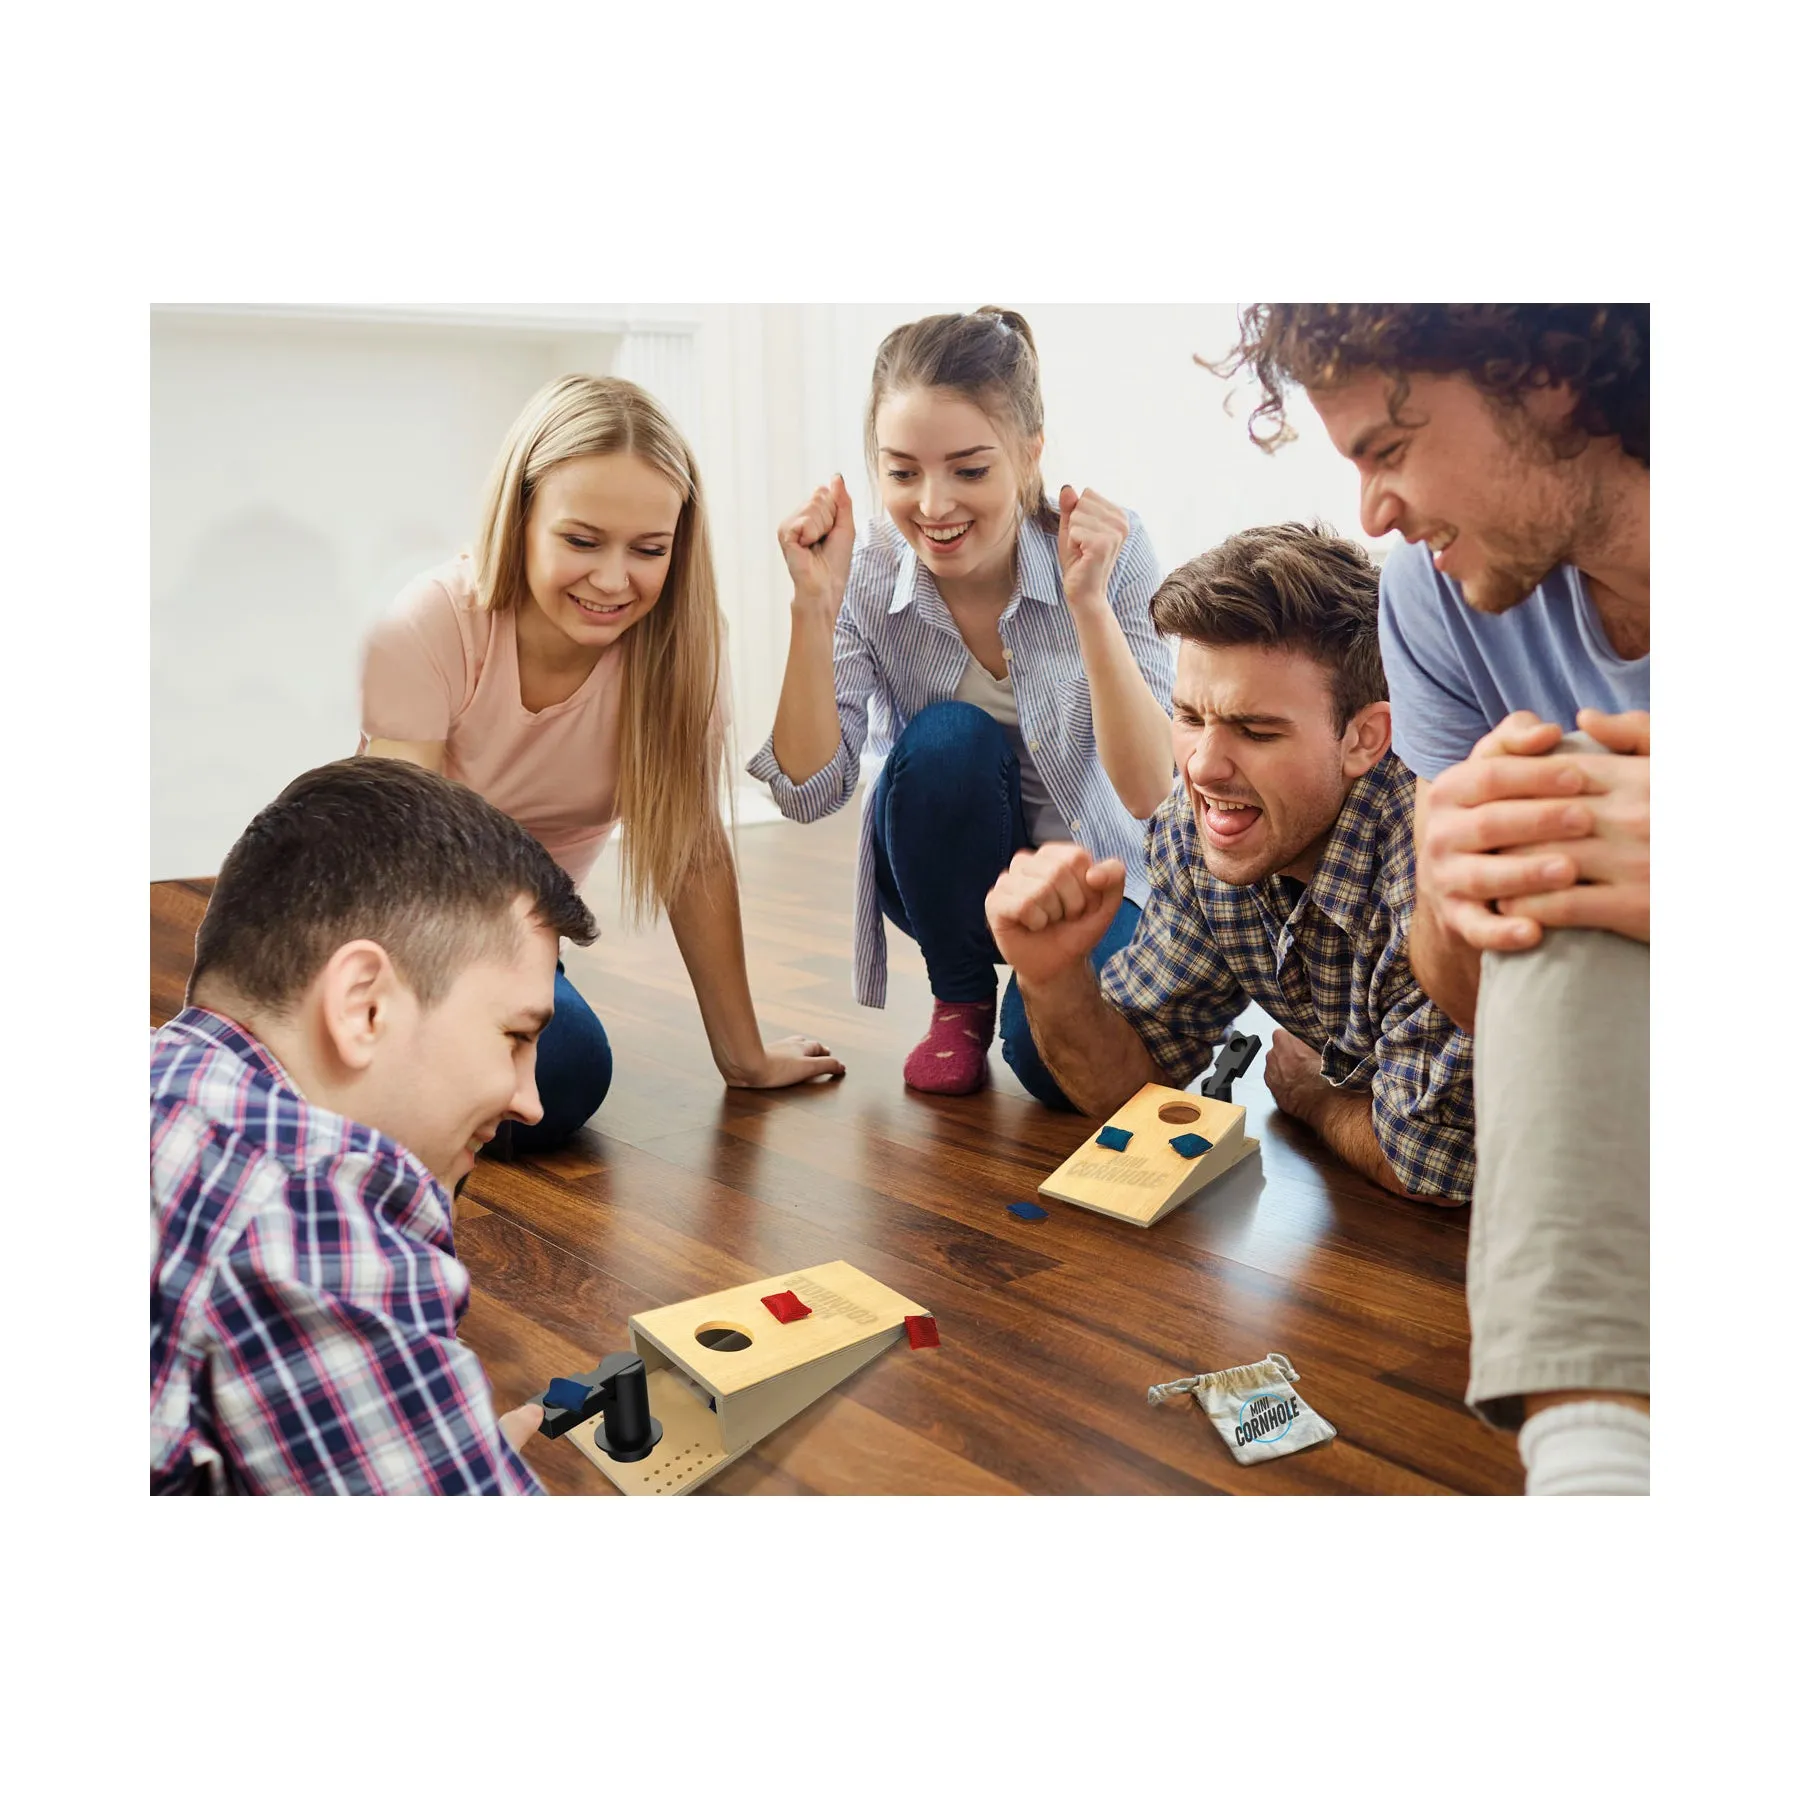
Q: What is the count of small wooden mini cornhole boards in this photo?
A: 2